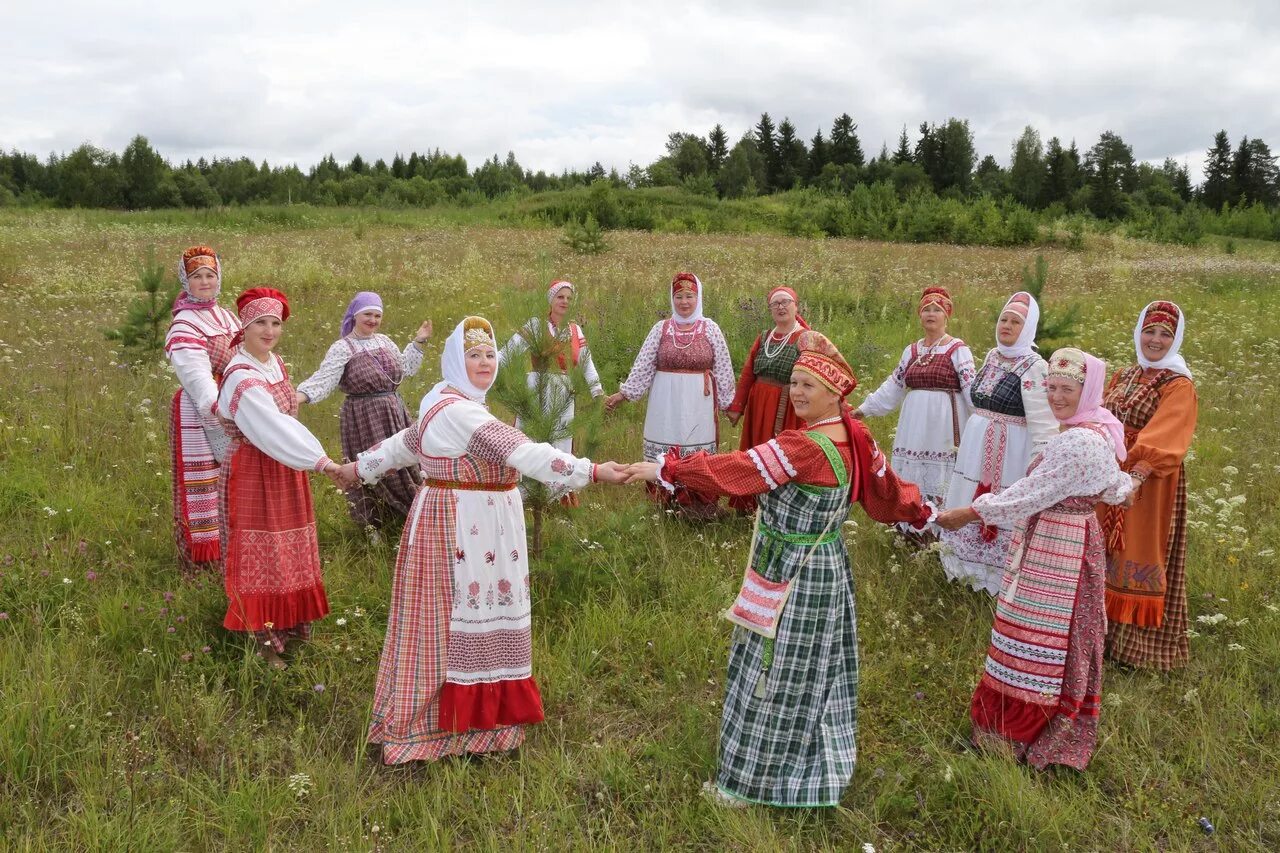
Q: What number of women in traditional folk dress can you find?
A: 12